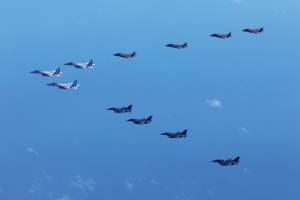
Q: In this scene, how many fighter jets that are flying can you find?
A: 11